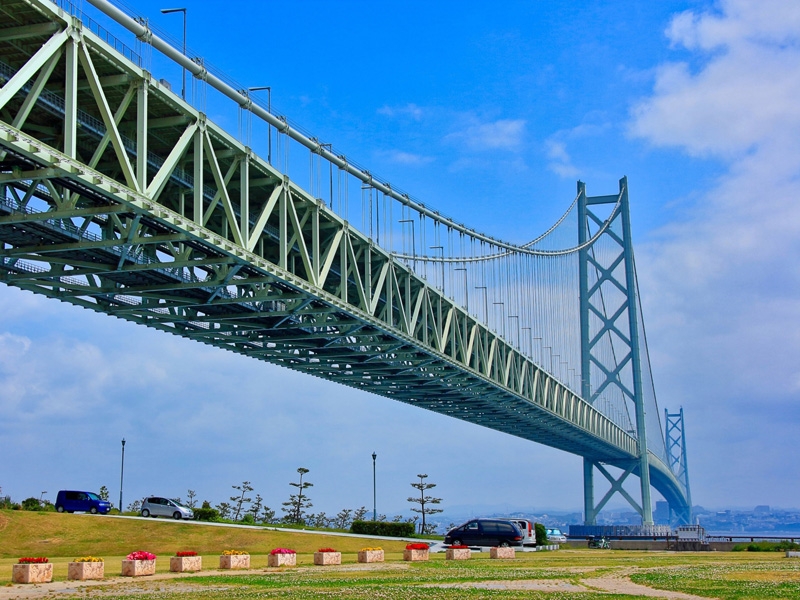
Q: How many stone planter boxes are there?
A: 11